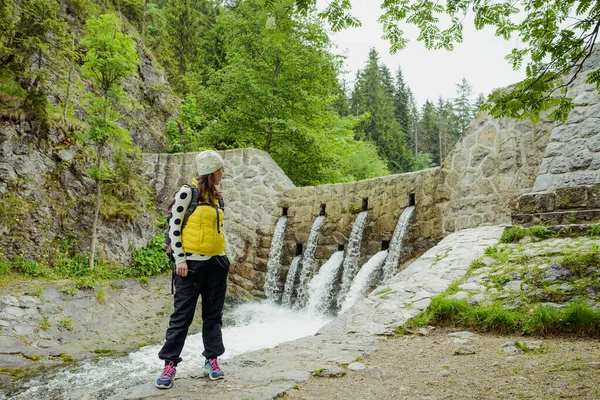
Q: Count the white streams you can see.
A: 7